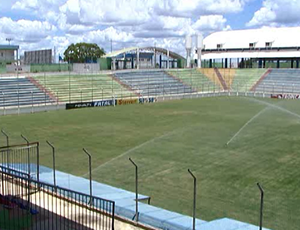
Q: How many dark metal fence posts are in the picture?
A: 7